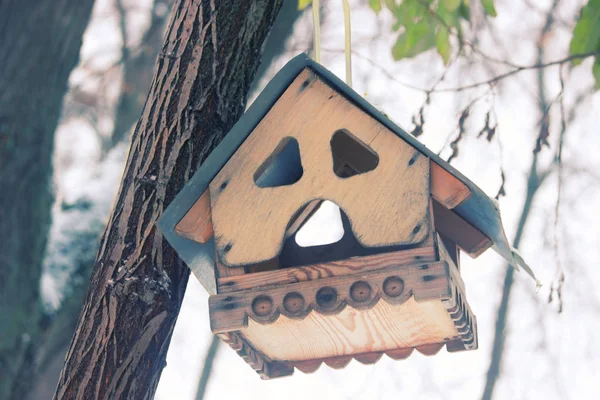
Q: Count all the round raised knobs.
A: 5